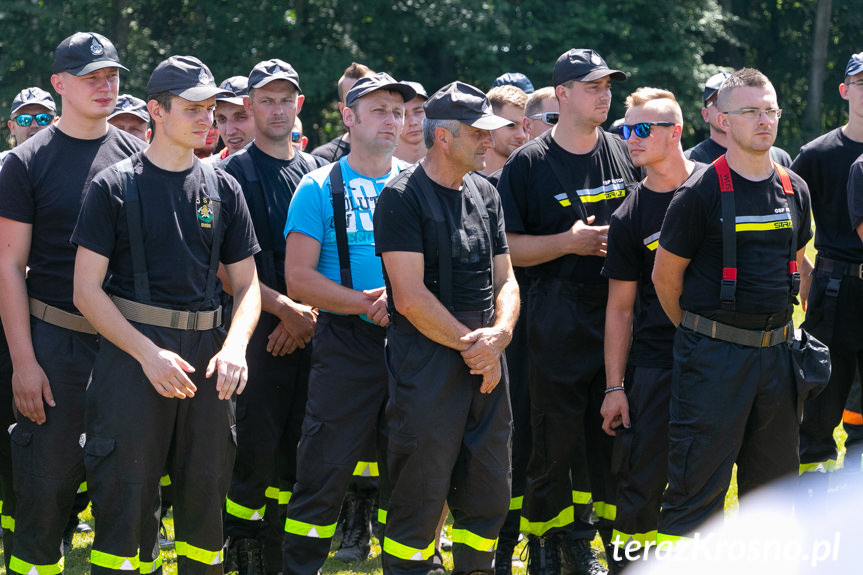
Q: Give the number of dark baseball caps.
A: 13